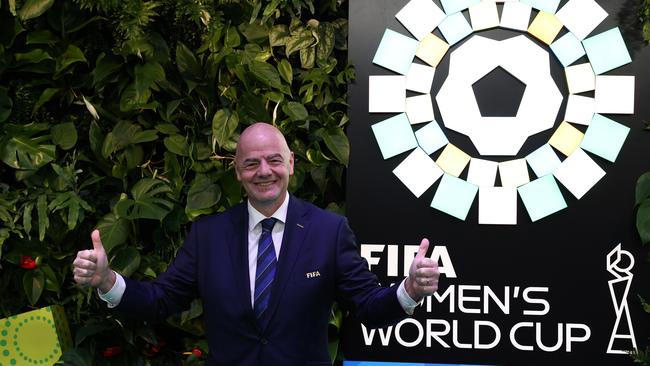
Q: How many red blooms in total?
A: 4